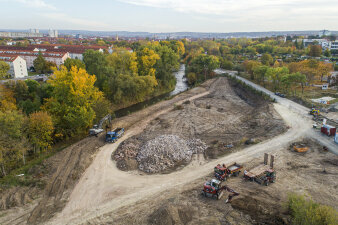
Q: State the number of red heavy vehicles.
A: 3